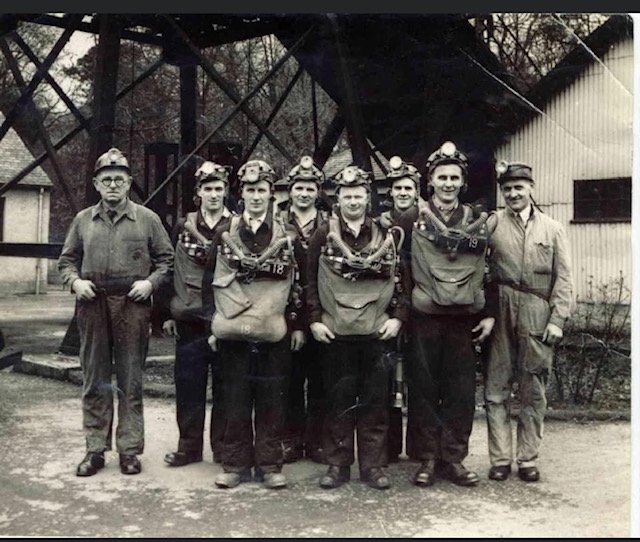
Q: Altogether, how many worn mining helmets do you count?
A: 8